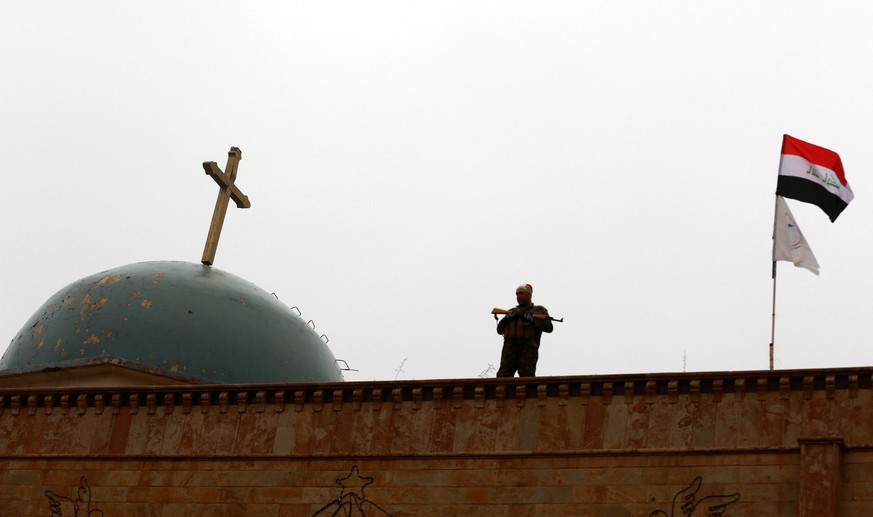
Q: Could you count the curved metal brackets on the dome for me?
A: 5